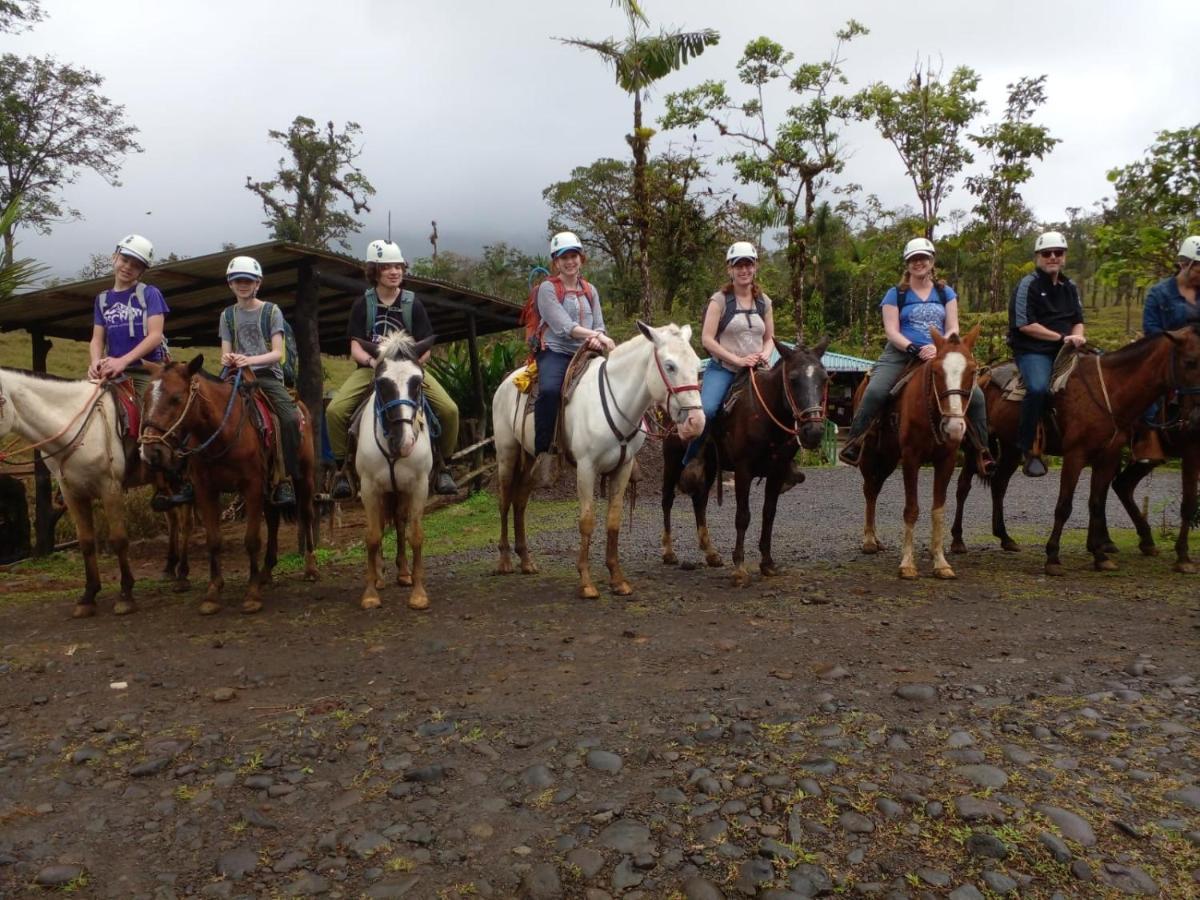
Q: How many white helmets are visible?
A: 8